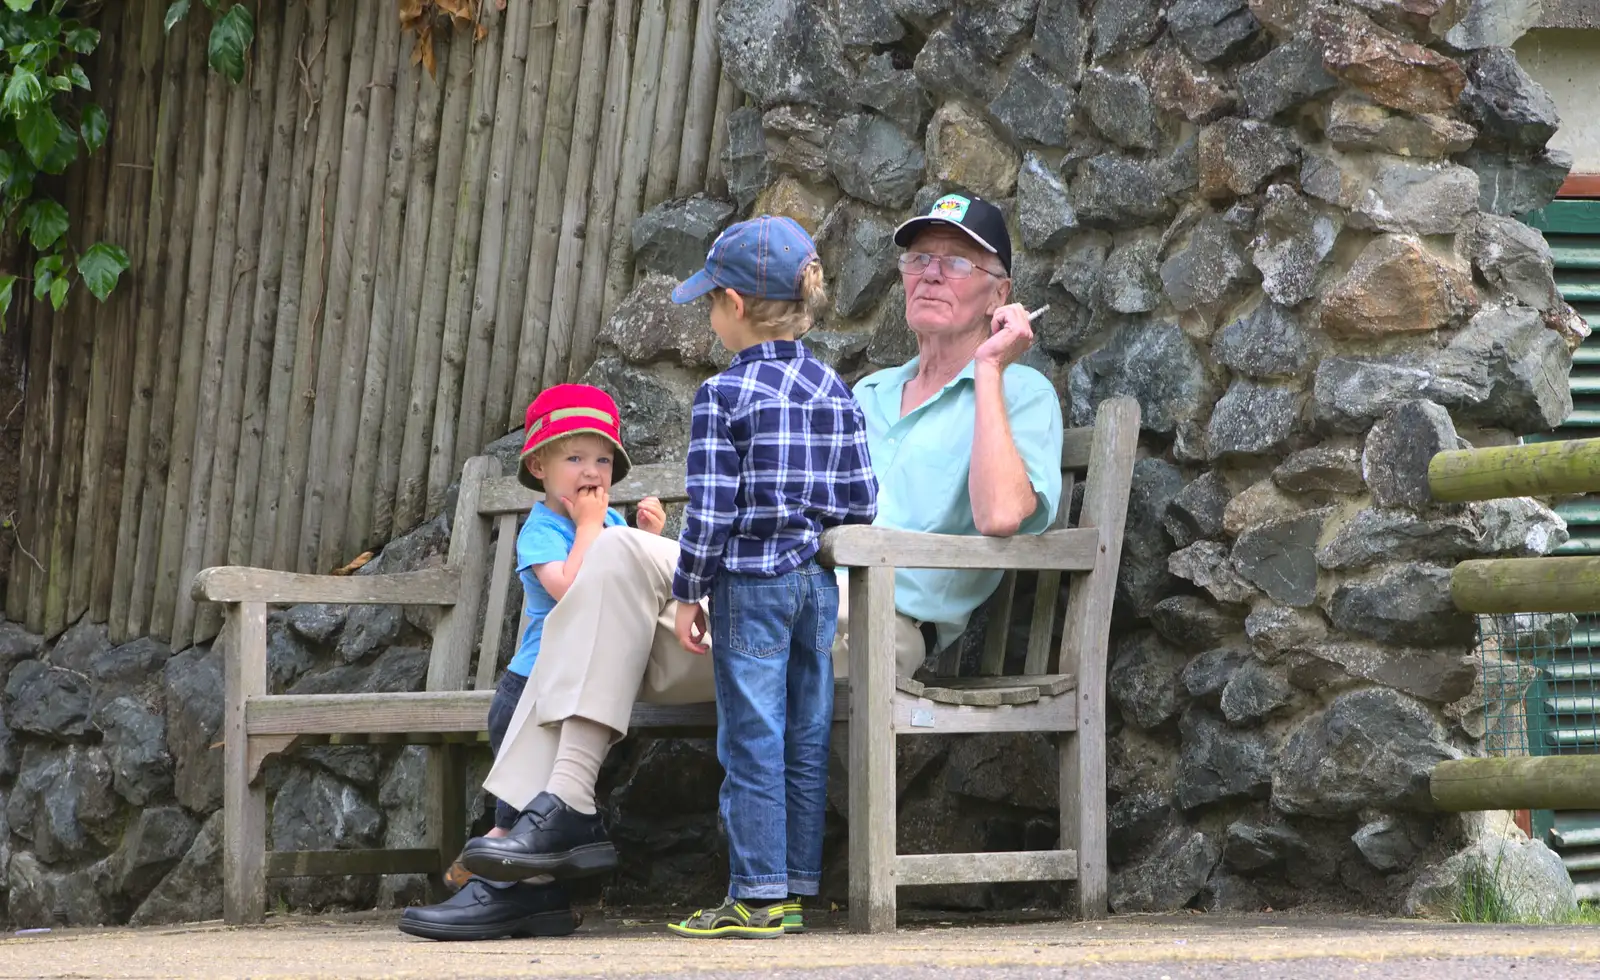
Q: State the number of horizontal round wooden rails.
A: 3